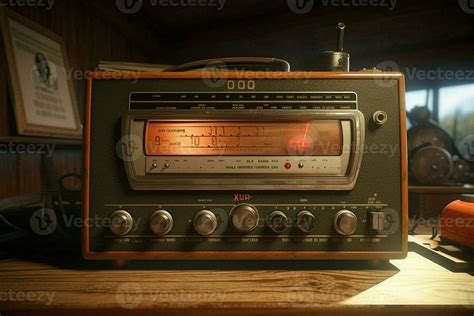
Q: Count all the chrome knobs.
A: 7